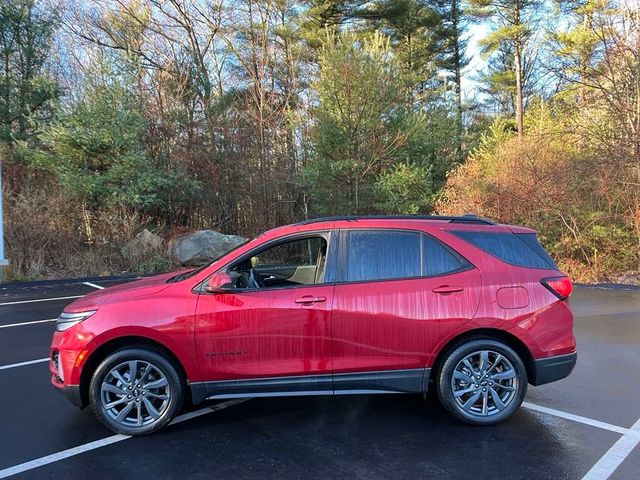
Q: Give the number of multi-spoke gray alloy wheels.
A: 2